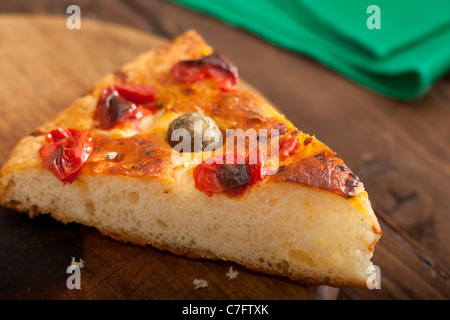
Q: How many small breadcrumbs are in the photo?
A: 3